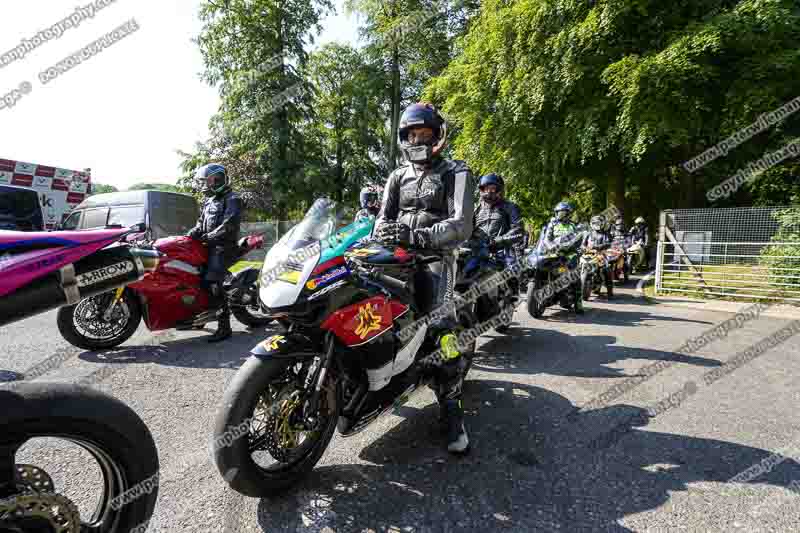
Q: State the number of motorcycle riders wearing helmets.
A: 8